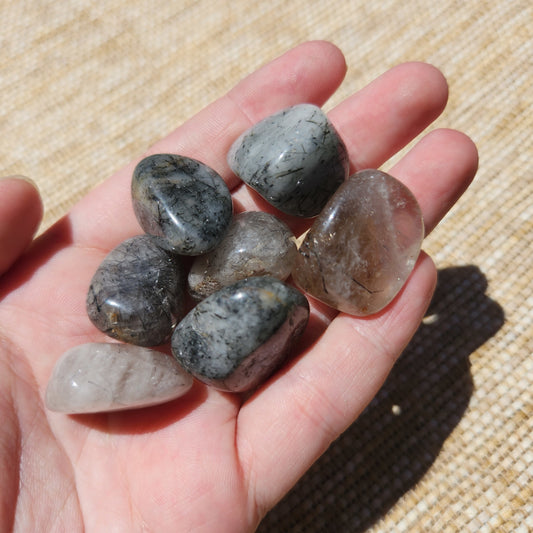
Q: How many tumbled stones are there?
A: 7